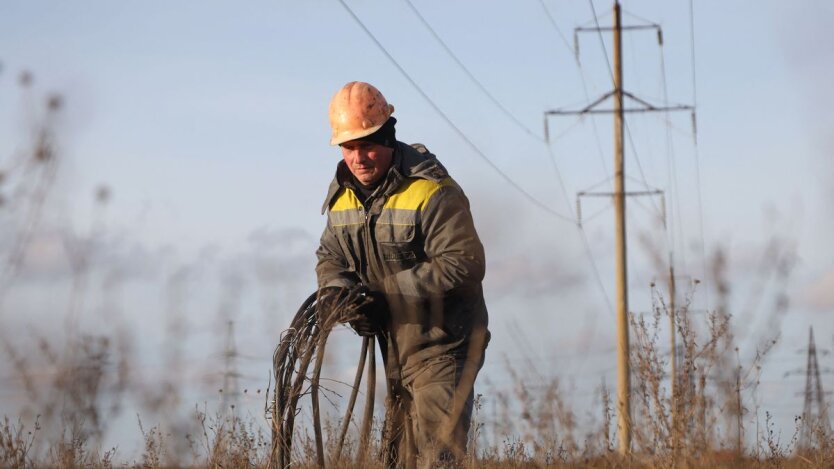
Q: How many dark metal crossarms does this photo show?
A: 3